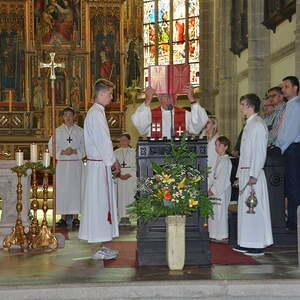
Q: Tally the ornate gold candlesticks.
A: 3